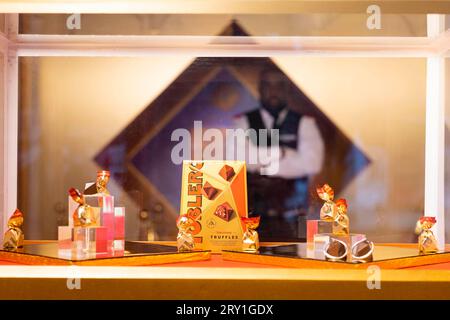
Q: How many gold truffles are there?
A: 8